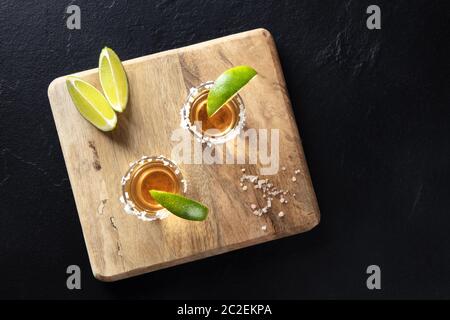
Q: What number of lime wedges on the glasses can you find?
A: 2